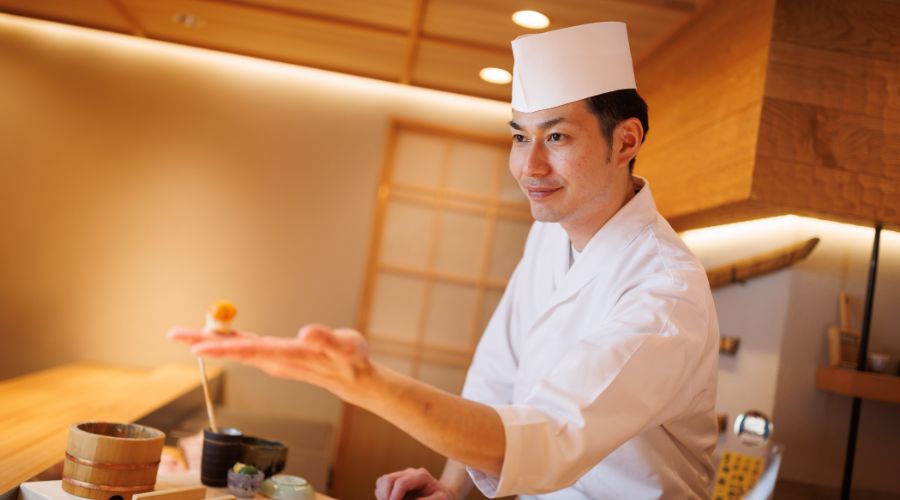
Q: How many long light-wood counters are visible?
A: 1